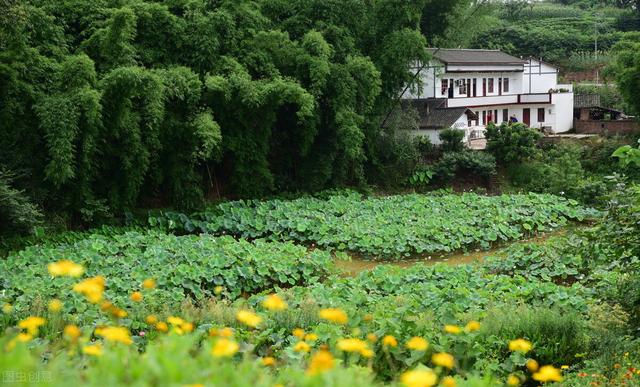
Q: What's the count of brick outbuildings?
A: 1